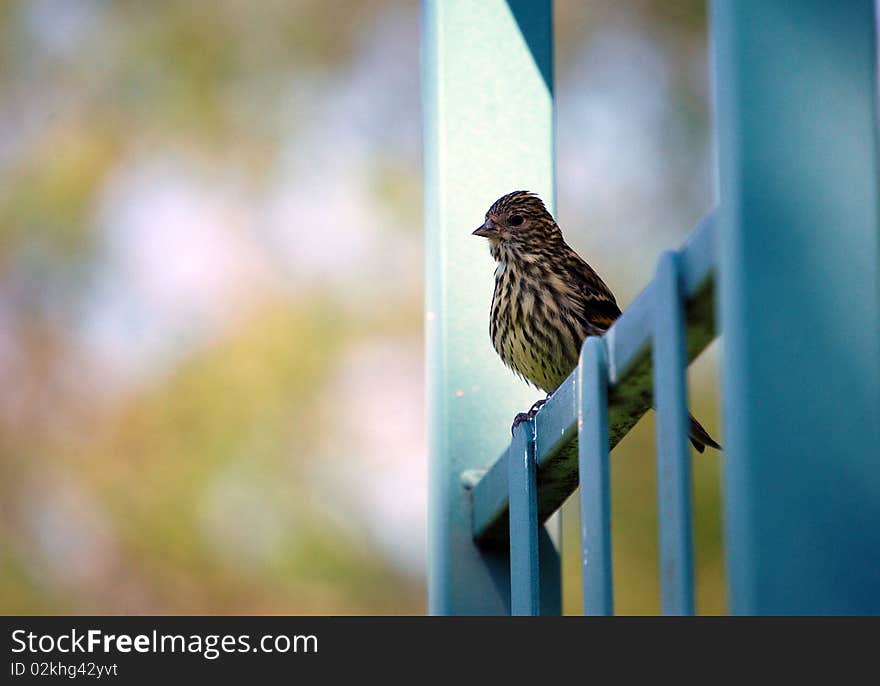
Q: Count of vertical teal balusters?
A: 3